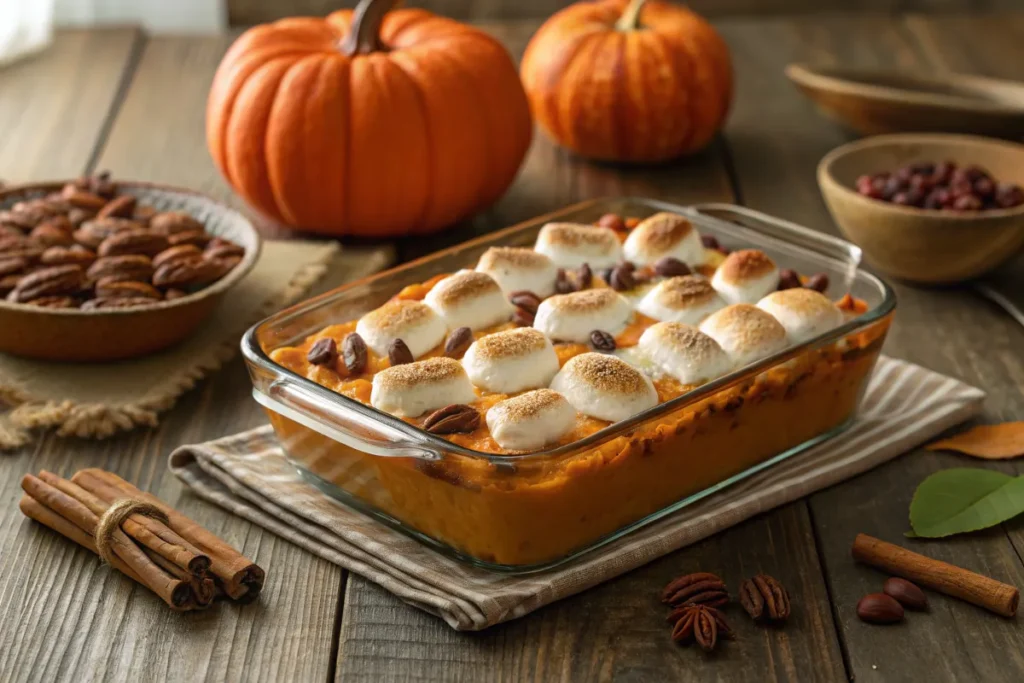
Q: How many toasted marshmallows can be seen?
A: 15